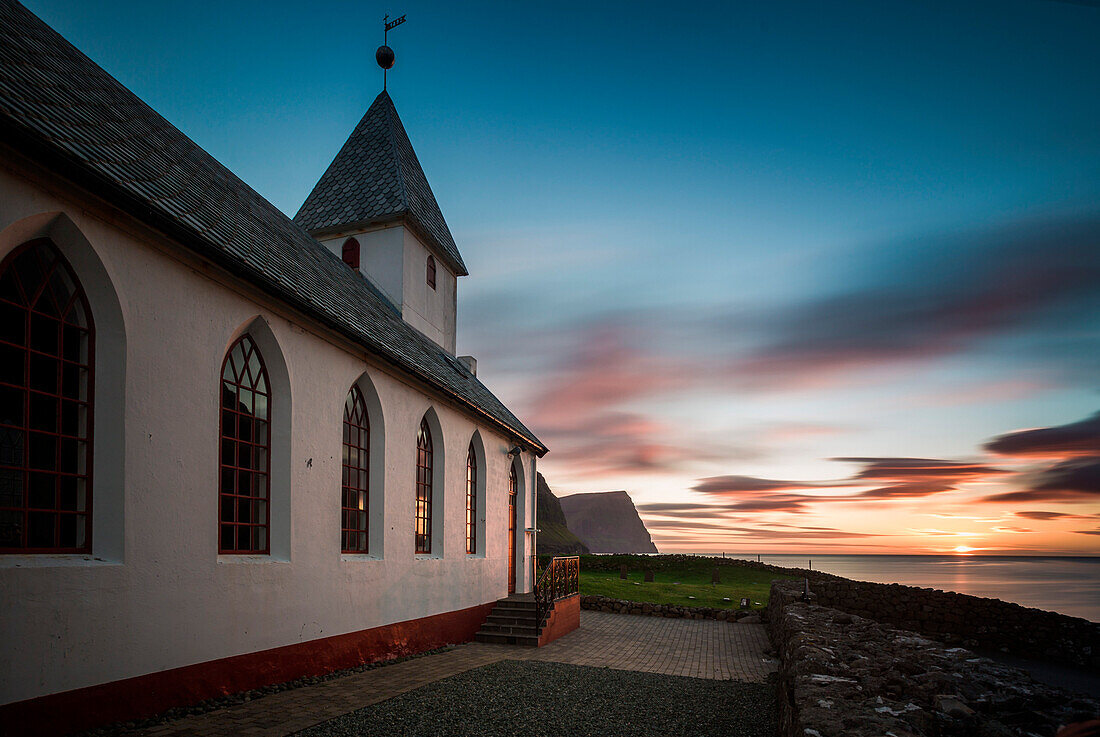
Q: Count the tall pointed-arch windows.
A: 5